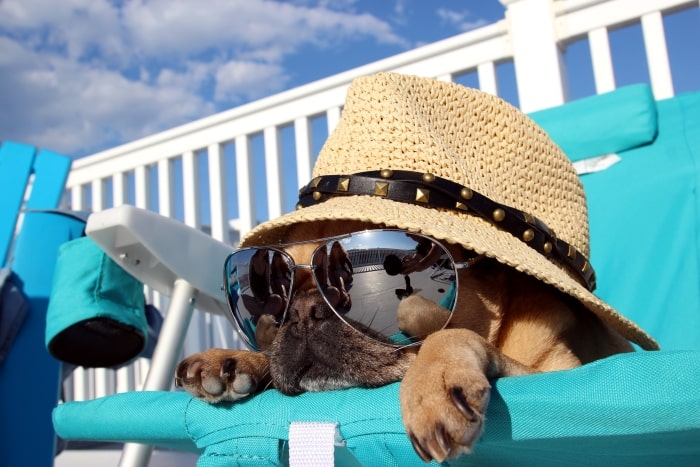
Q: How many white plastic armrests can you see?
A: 1